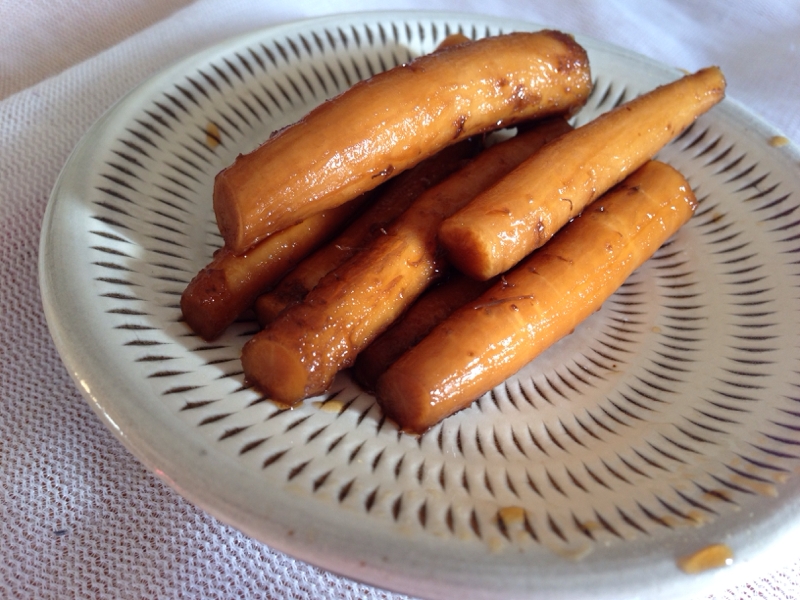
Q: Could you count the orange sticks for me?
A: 7